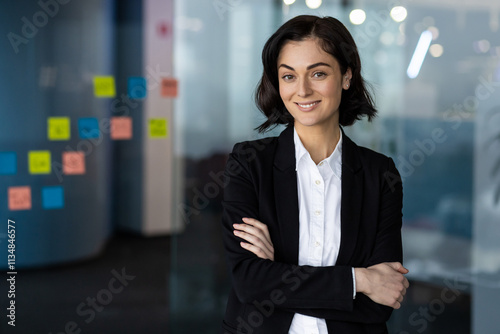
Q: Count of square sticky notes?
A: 12